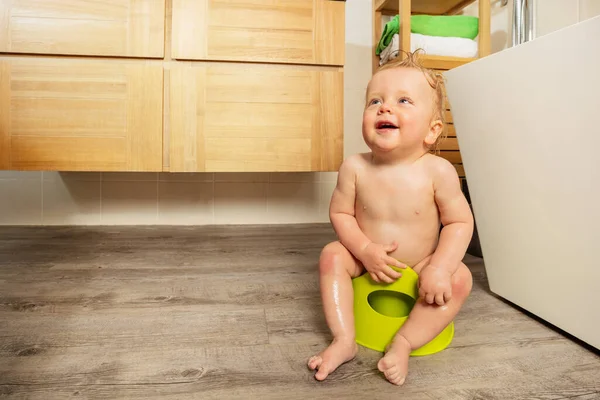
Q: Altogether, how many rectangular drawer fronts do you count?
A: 4